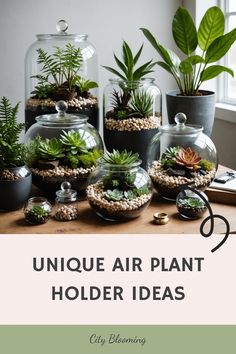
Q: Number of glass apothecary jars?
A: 4